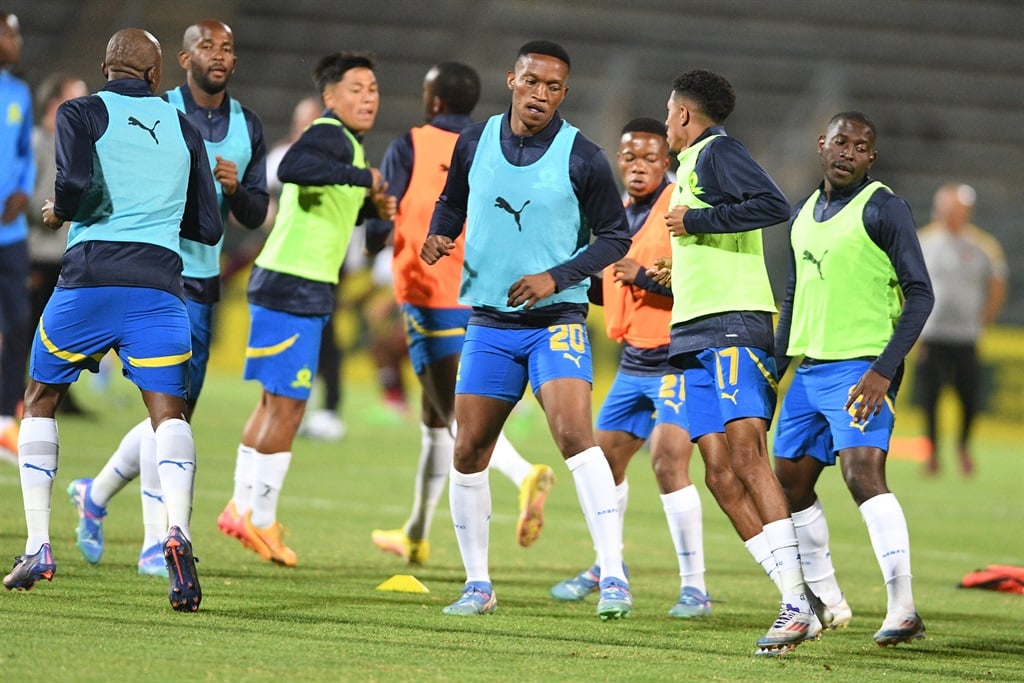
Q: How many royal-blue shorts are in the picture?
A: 8